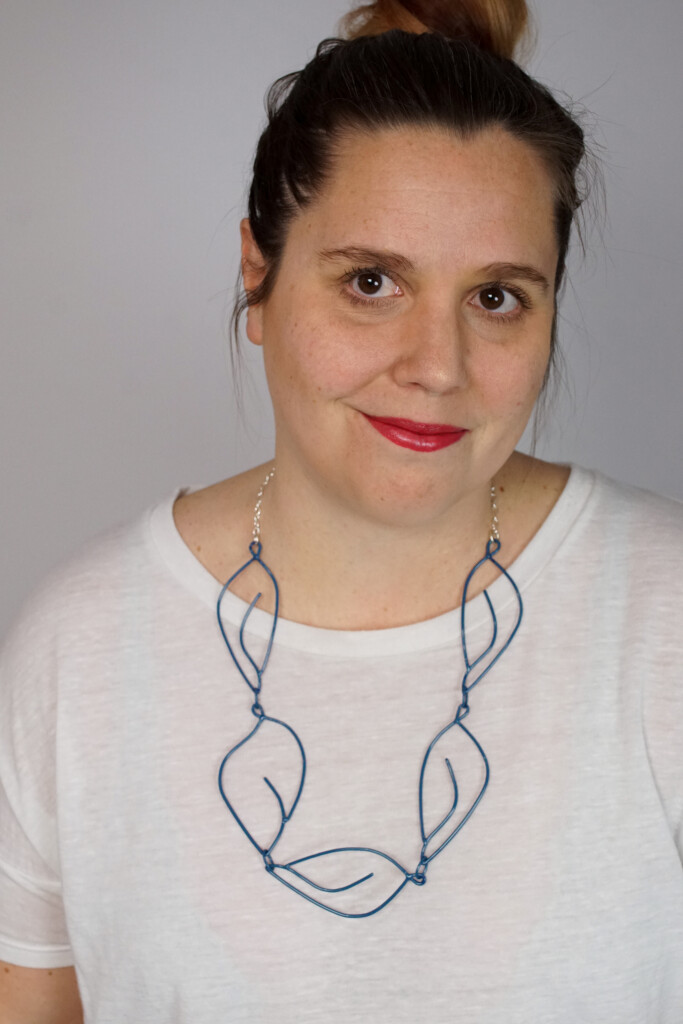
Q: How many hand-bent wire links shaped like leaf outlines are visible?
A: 5